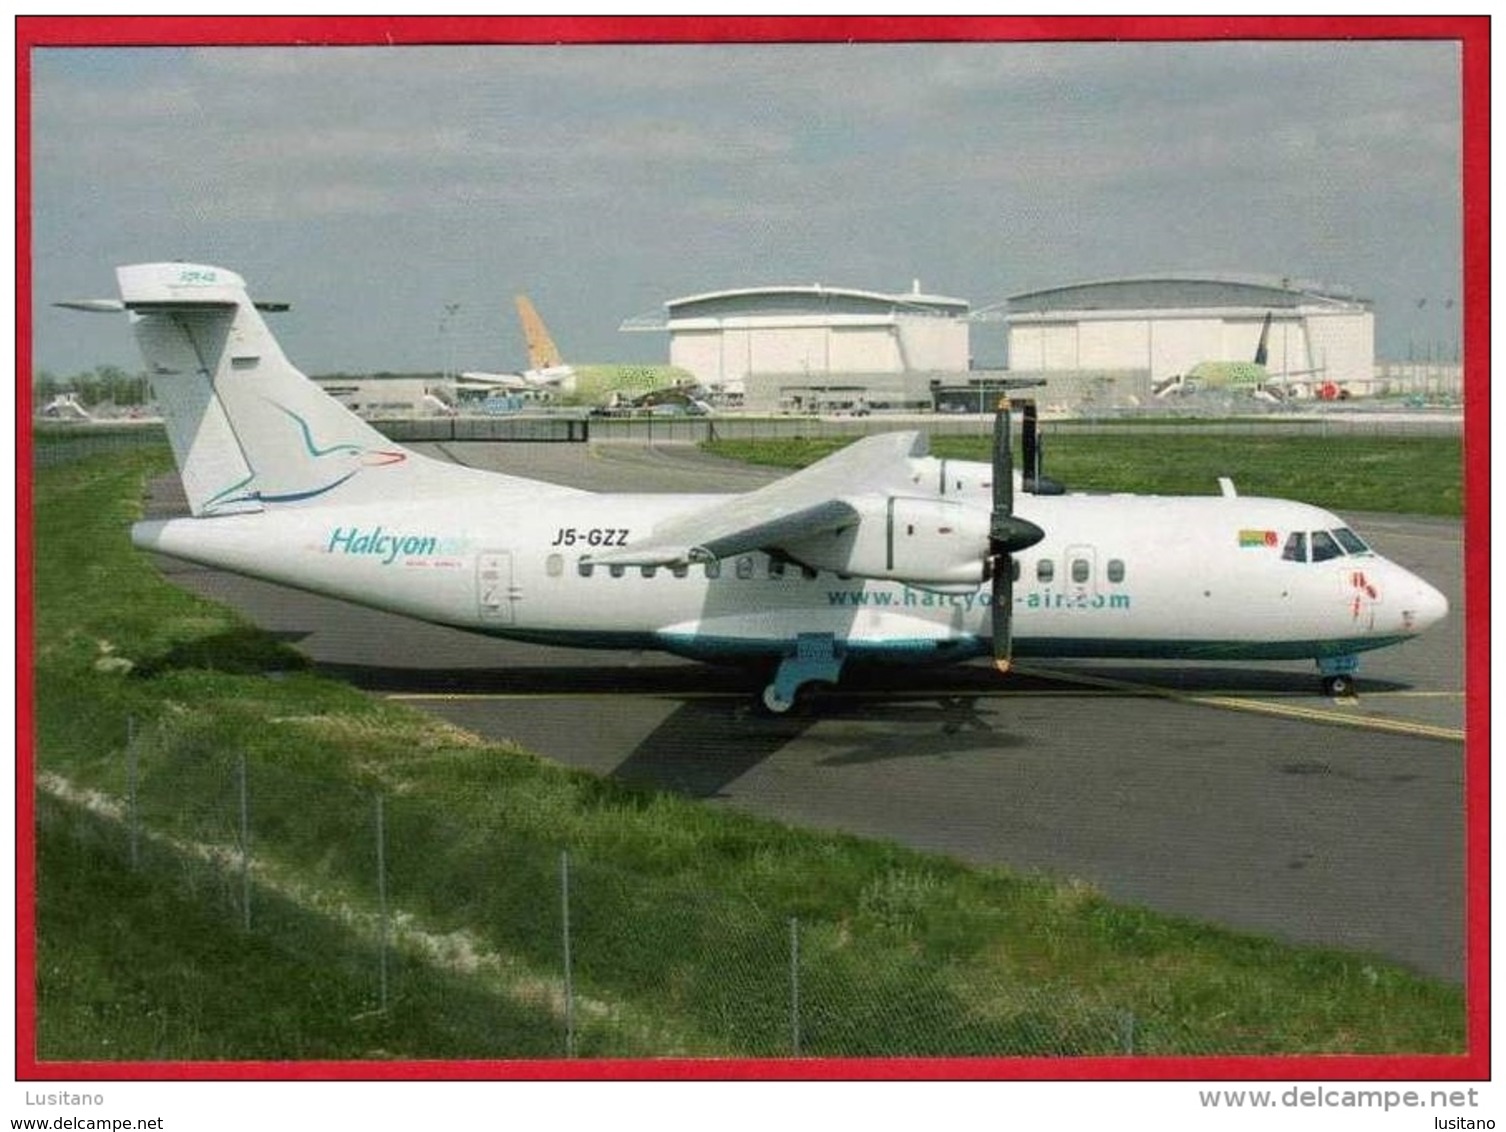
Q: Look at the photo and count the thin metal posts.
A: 6